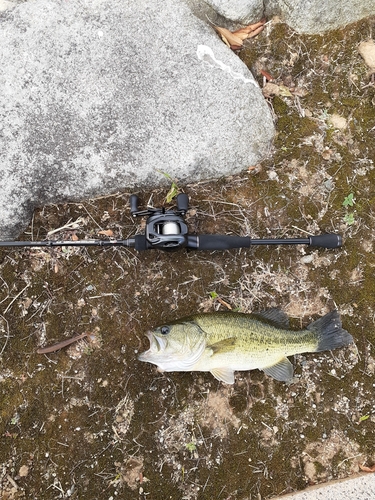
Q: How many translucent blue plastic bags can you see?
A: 0